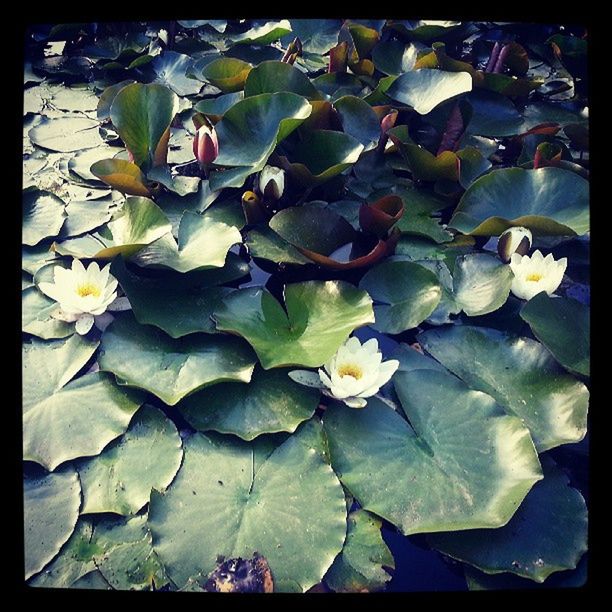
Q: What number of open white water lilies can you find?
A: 3